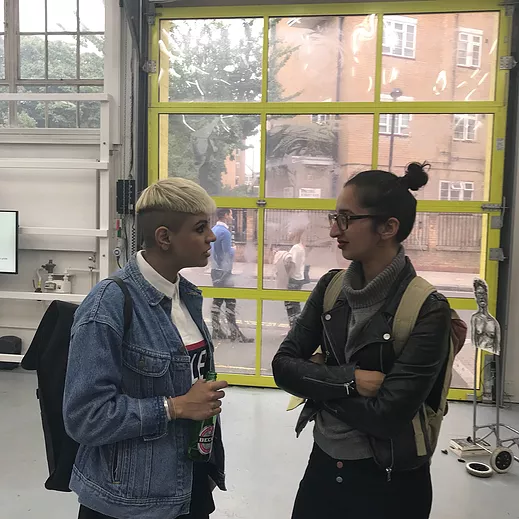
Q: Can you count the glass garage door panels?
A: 12